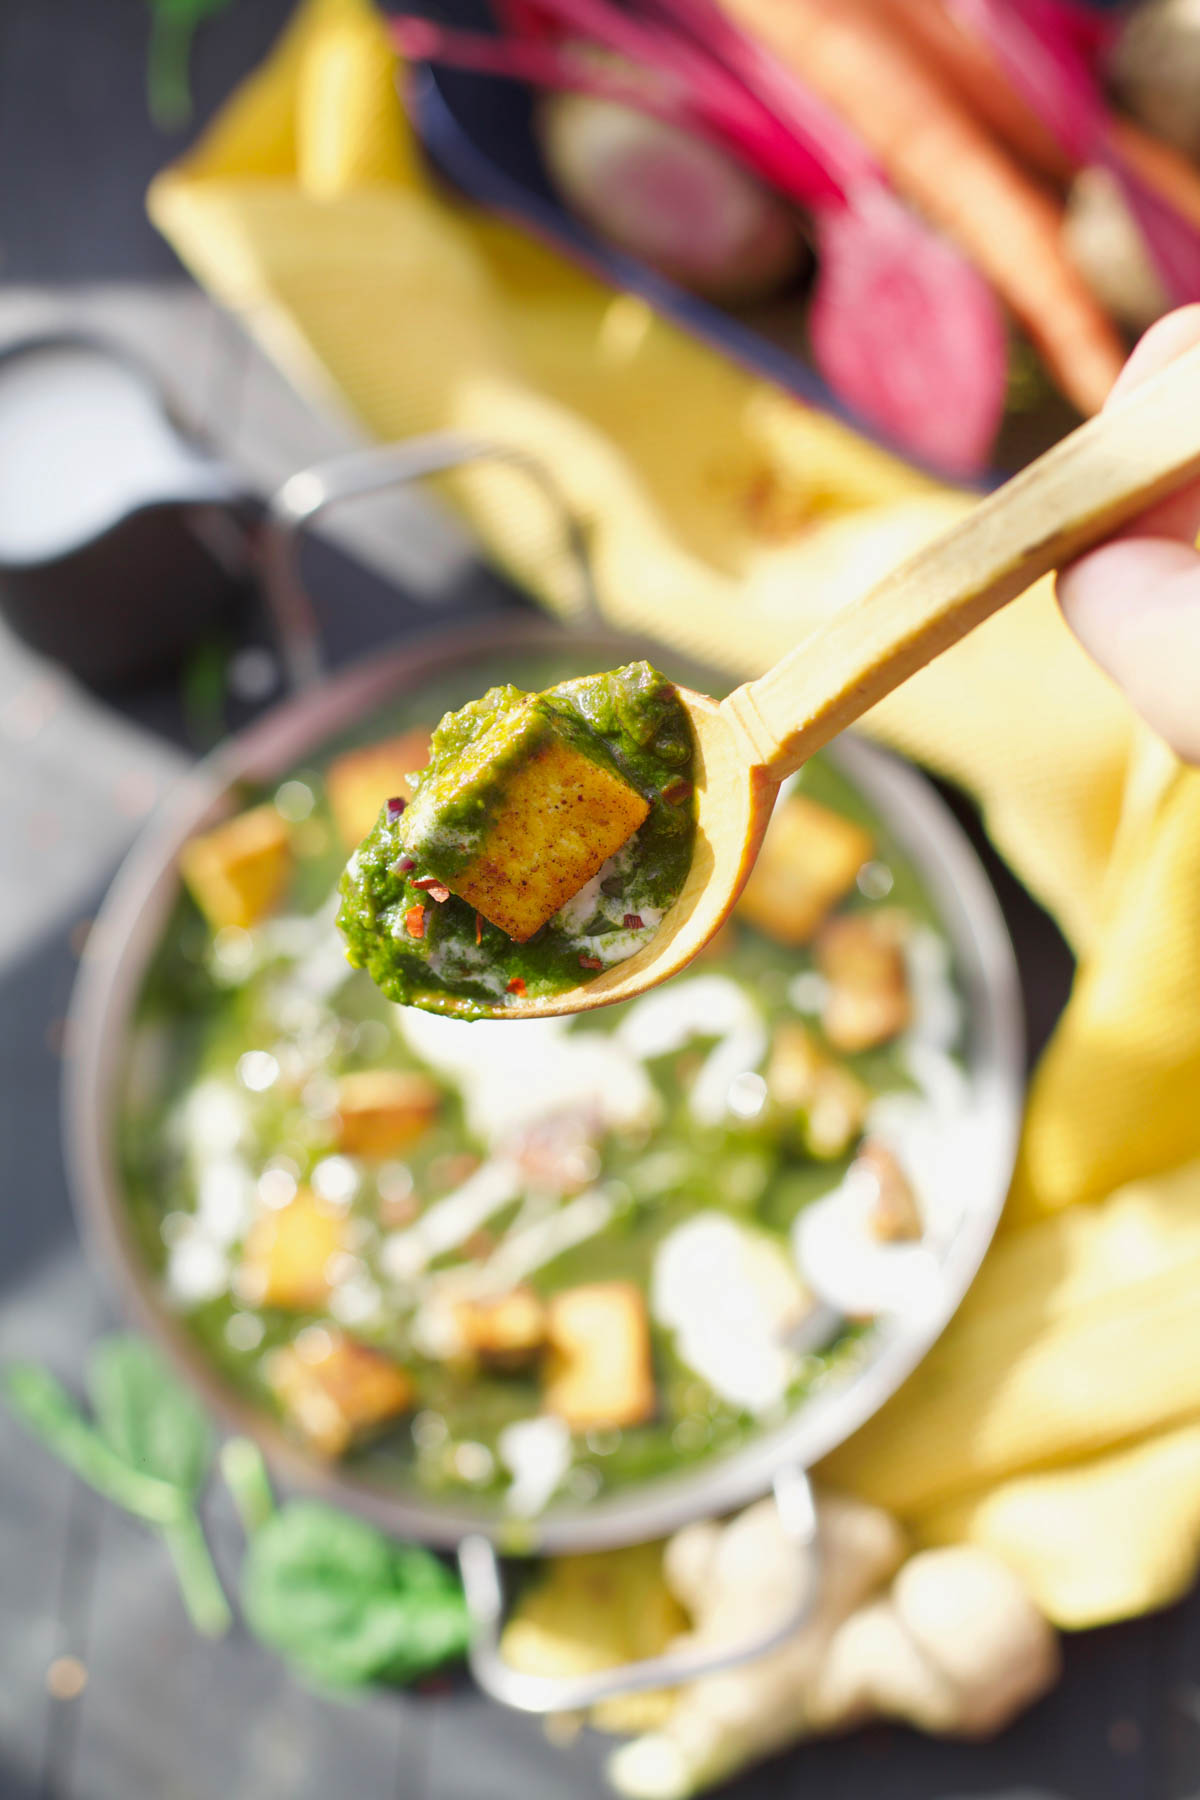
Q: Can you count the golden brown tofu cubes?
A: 12